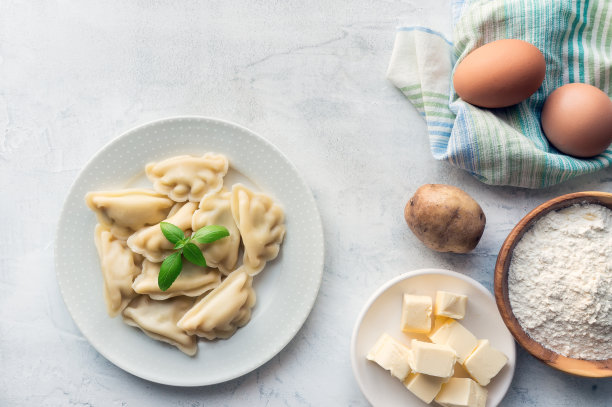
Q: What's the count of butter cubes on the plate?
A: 8